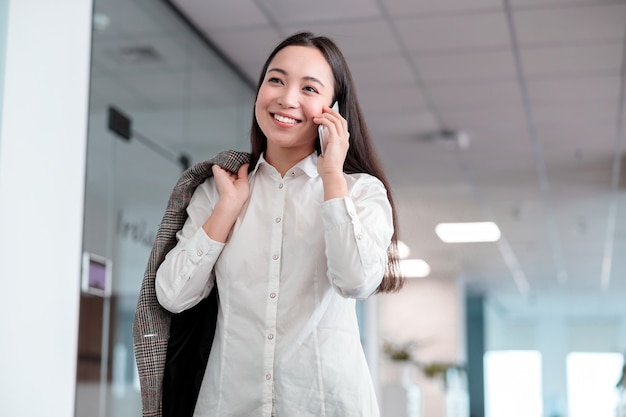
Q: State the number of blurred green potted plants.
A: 2